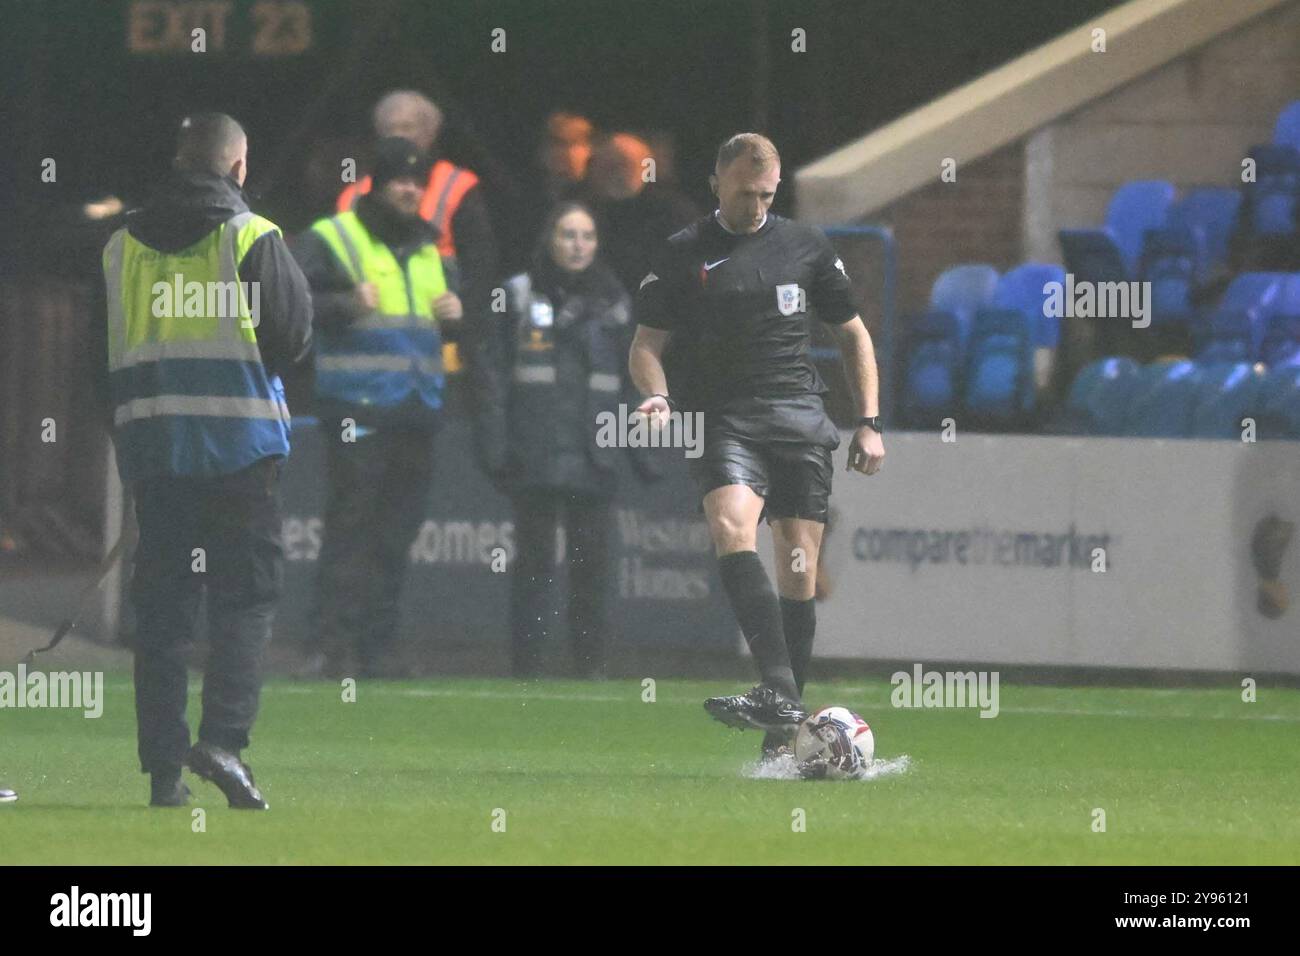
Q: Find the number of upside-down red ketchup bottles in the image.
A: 0